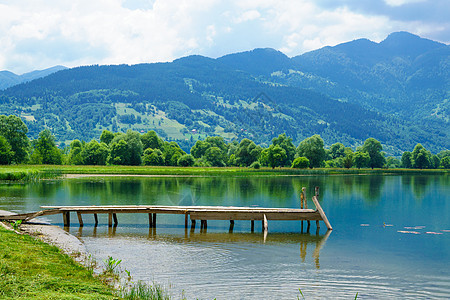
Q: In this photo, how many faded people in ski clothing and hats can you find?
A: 0